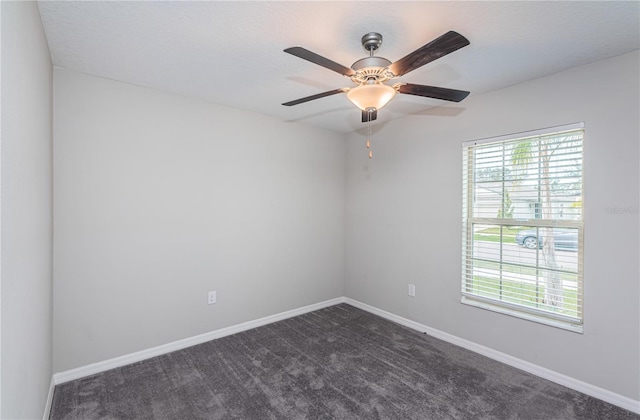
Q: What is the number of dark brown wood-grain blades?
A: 5